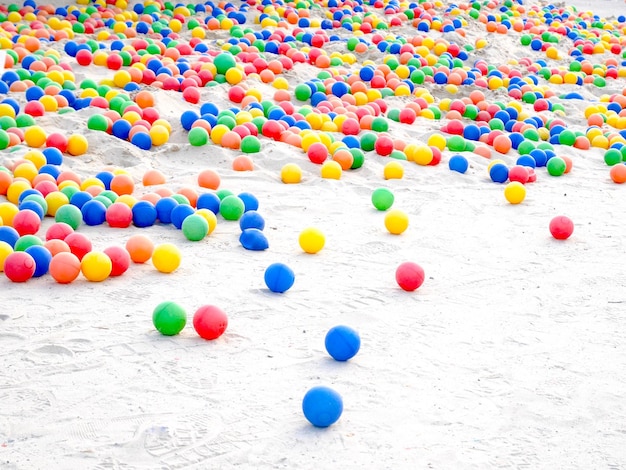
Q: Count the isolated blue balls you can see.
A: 3